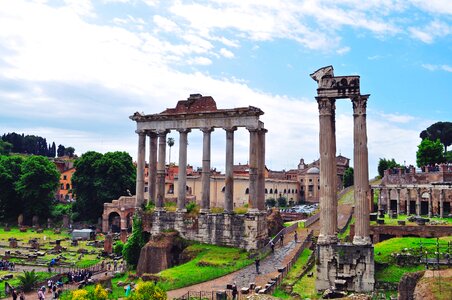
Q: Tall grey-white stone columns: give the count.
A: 10